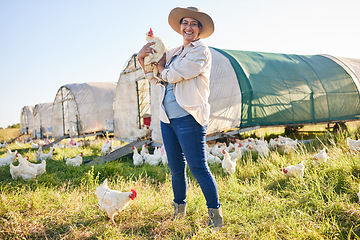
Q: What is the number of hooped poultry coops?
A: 4